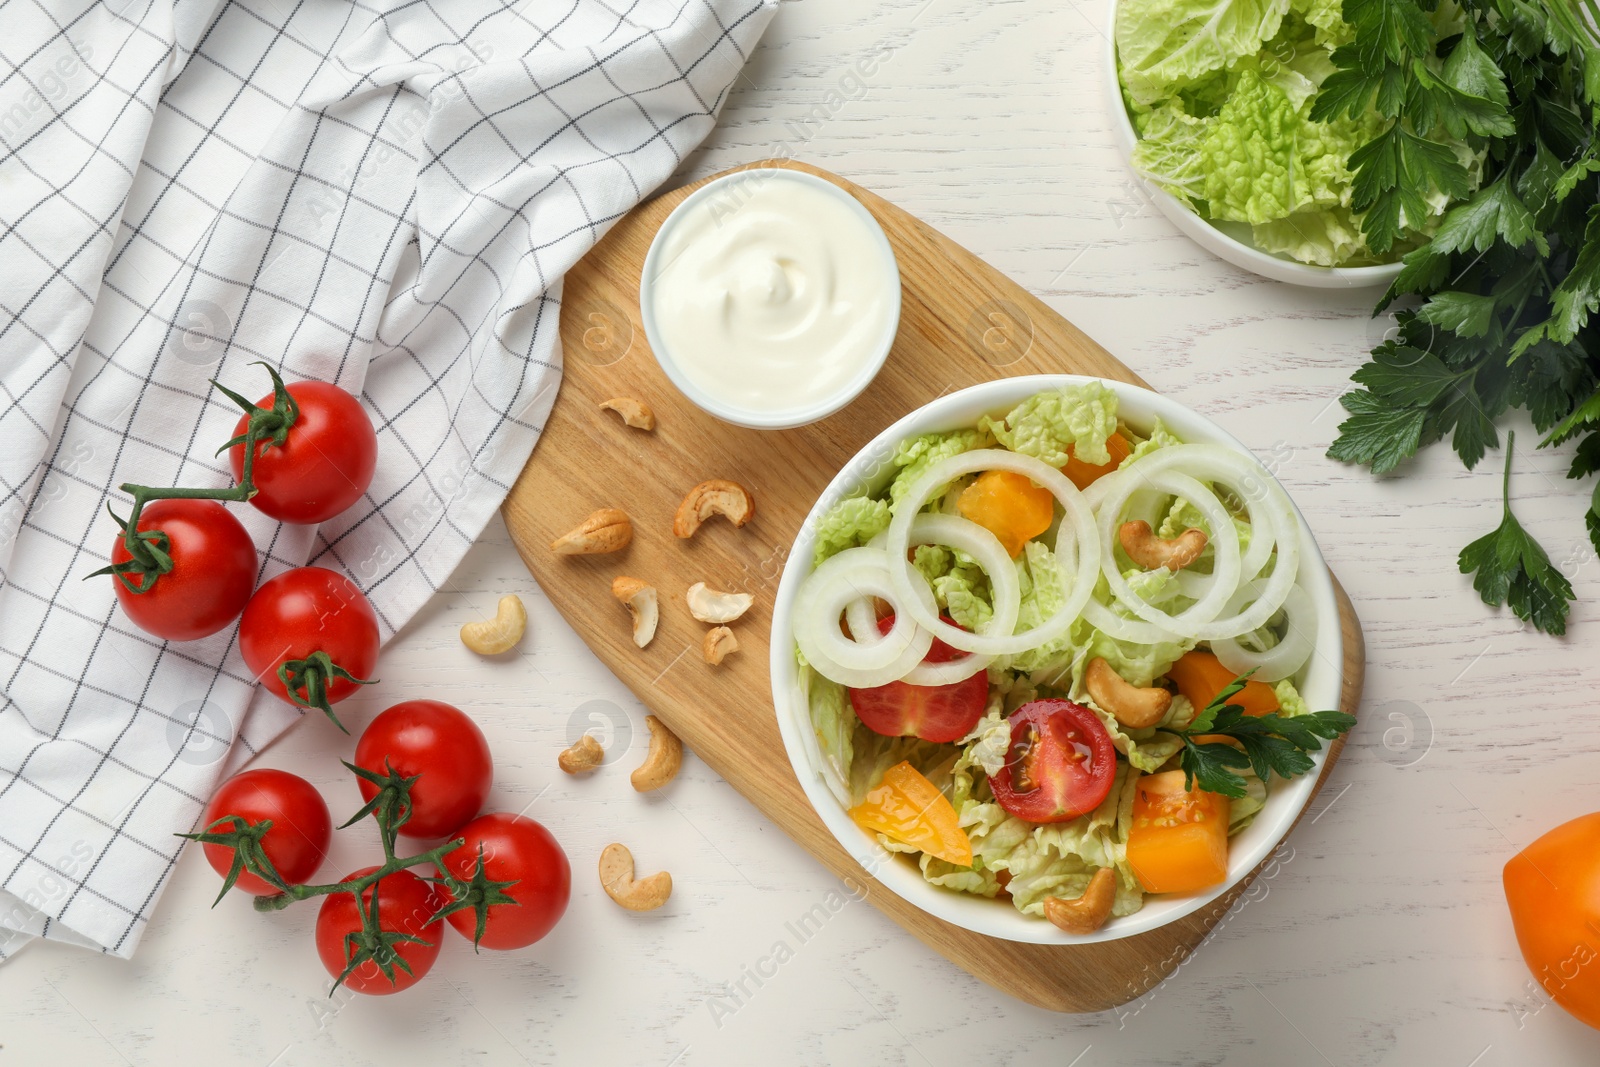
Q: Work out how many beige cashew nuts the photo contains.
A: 13